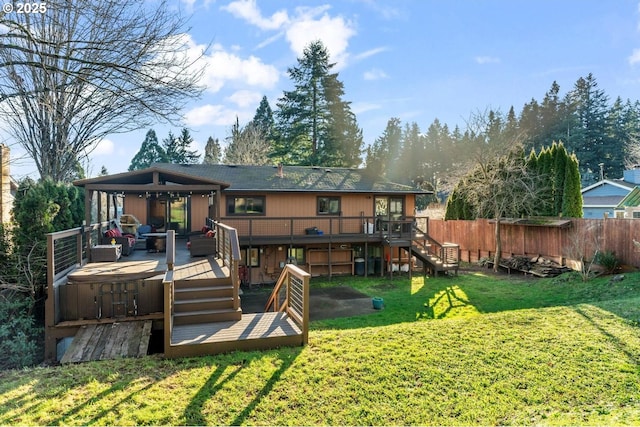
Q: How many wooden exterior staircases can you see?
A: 2